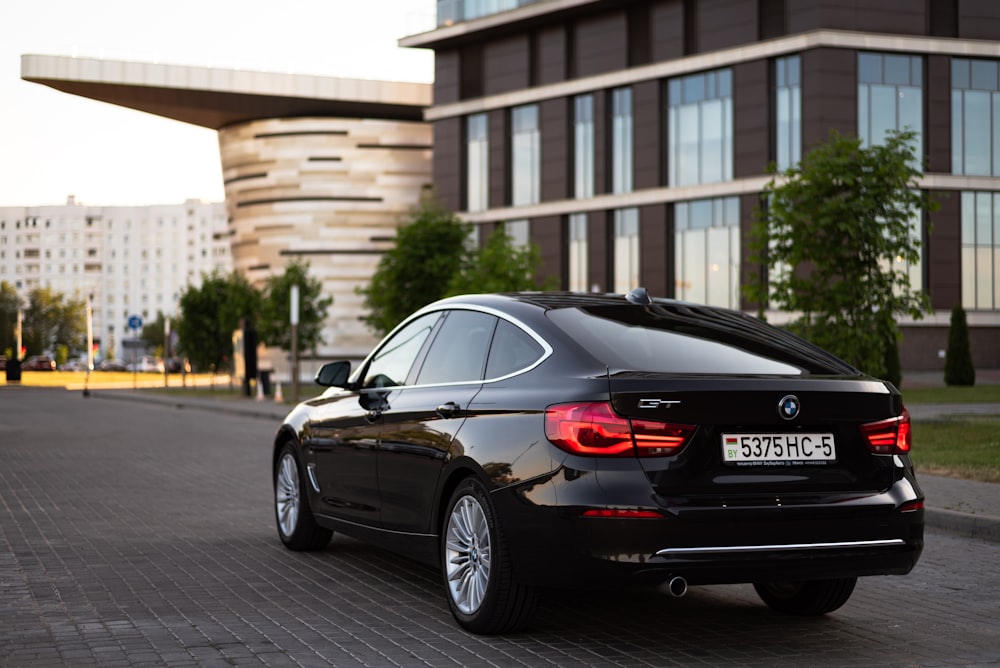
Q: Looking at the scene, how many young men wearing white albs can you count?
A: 0